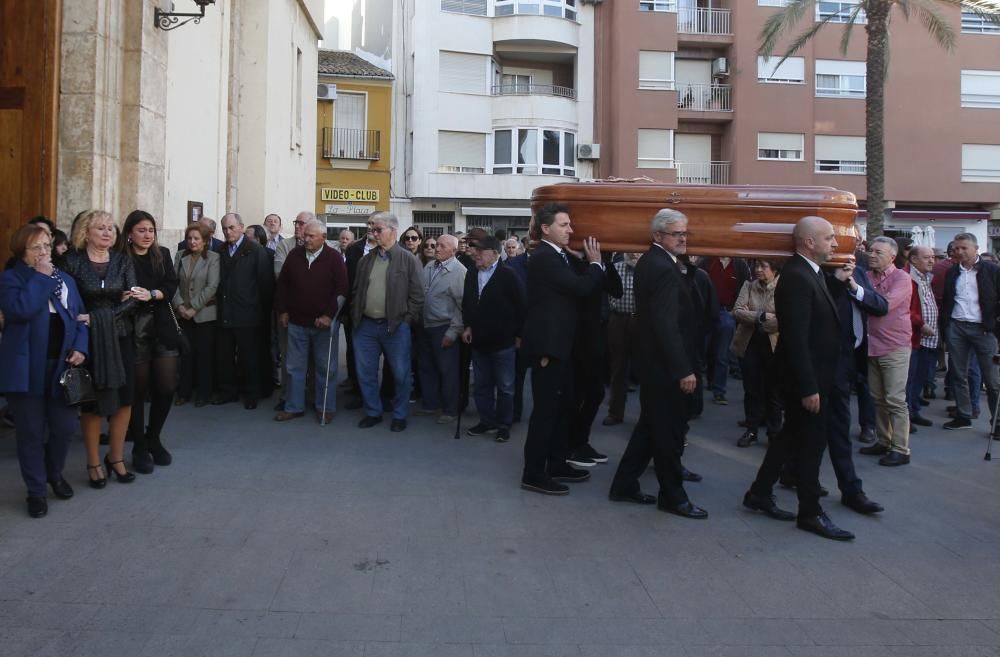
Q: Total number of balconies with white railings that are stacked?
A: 3